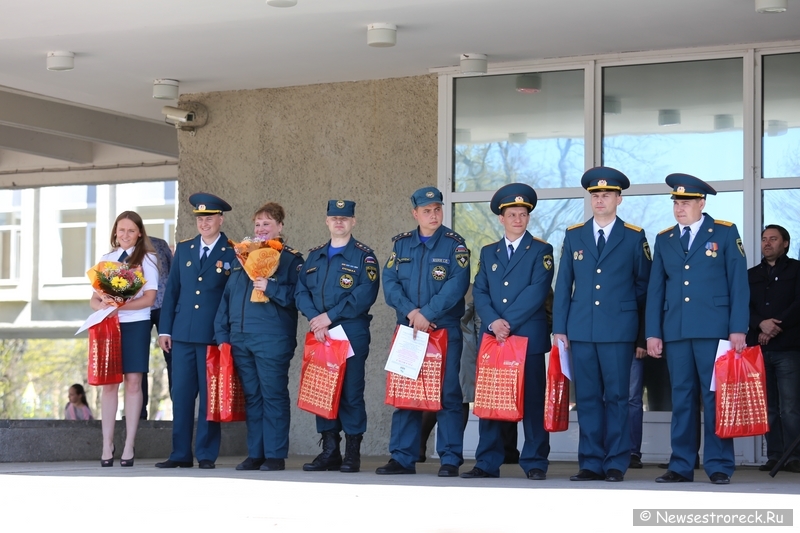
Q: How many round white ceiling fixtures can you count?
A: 6